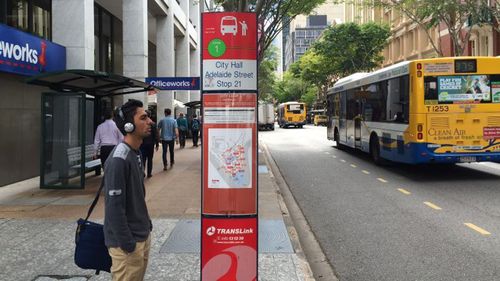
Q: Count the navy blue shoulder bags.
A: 1